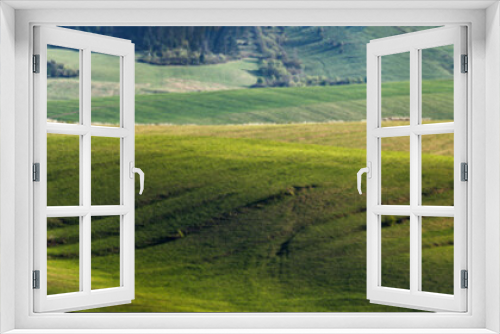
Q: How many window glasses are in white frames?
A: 12